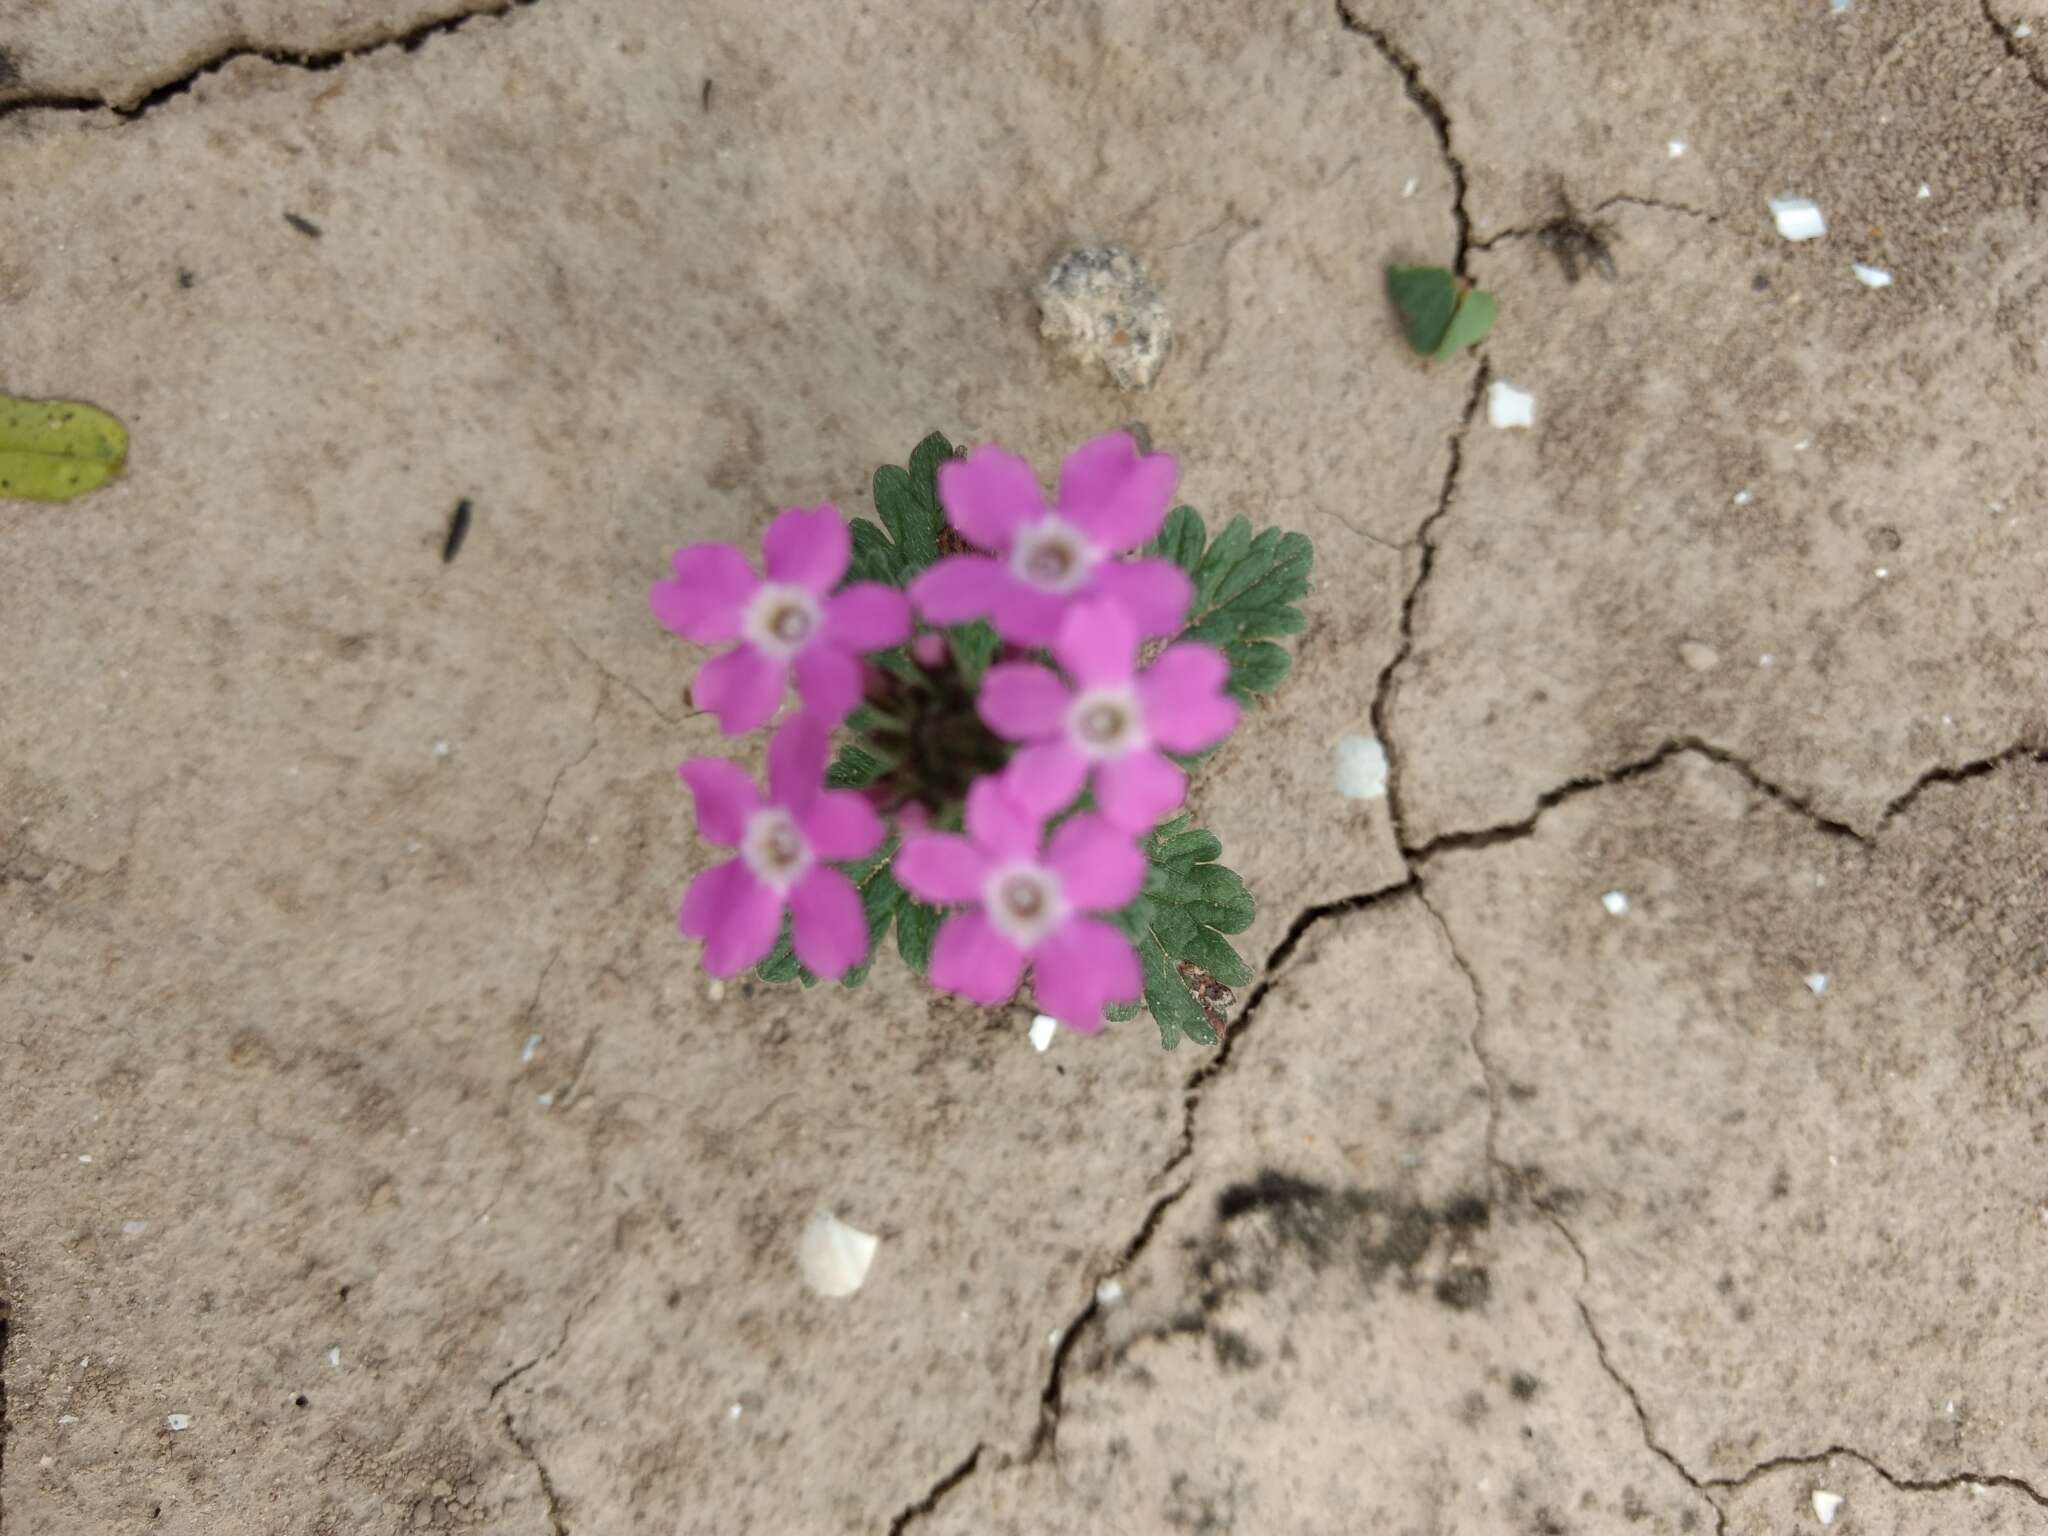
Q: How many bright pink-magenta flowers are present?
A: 5